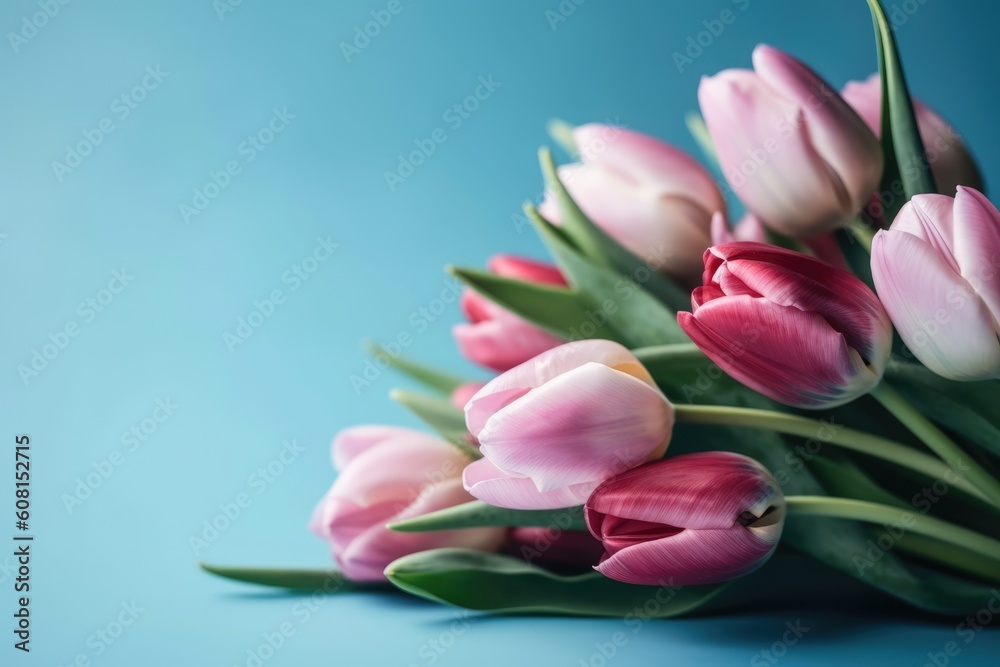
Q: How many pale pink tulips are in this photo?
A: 6